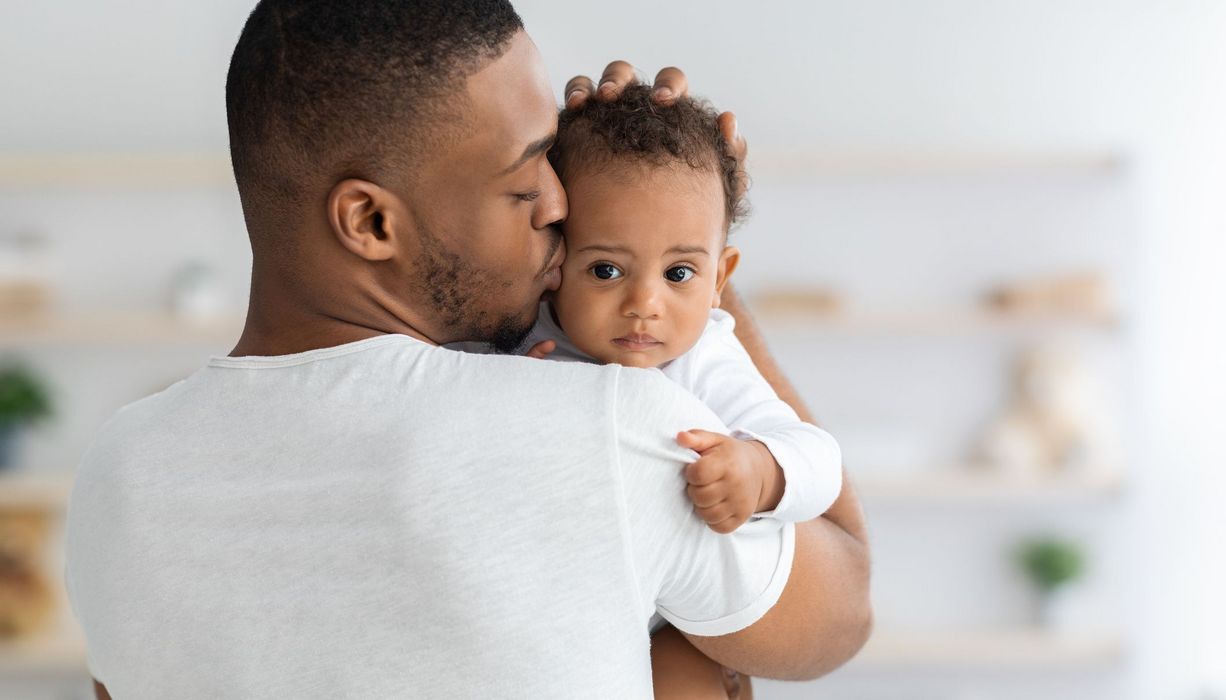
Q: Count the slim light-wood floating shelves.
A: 4